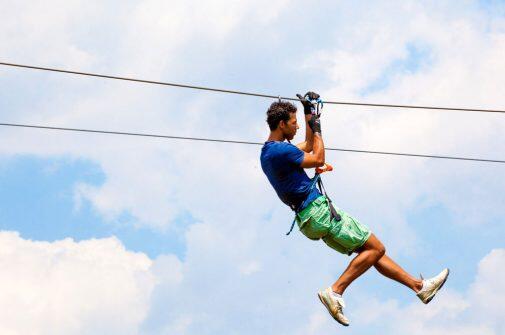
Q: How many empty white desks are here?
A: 0